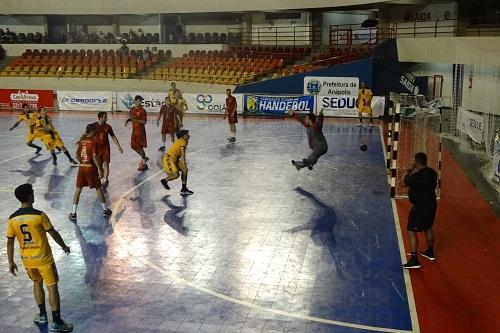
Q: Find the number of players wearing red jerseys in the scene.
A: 5